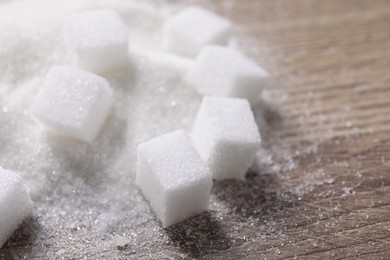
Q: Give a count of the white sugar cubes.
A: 7